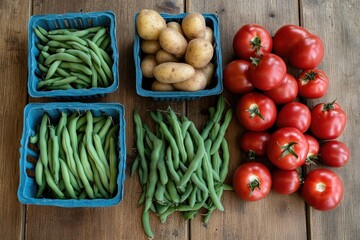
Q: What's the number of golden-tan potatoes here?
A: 13